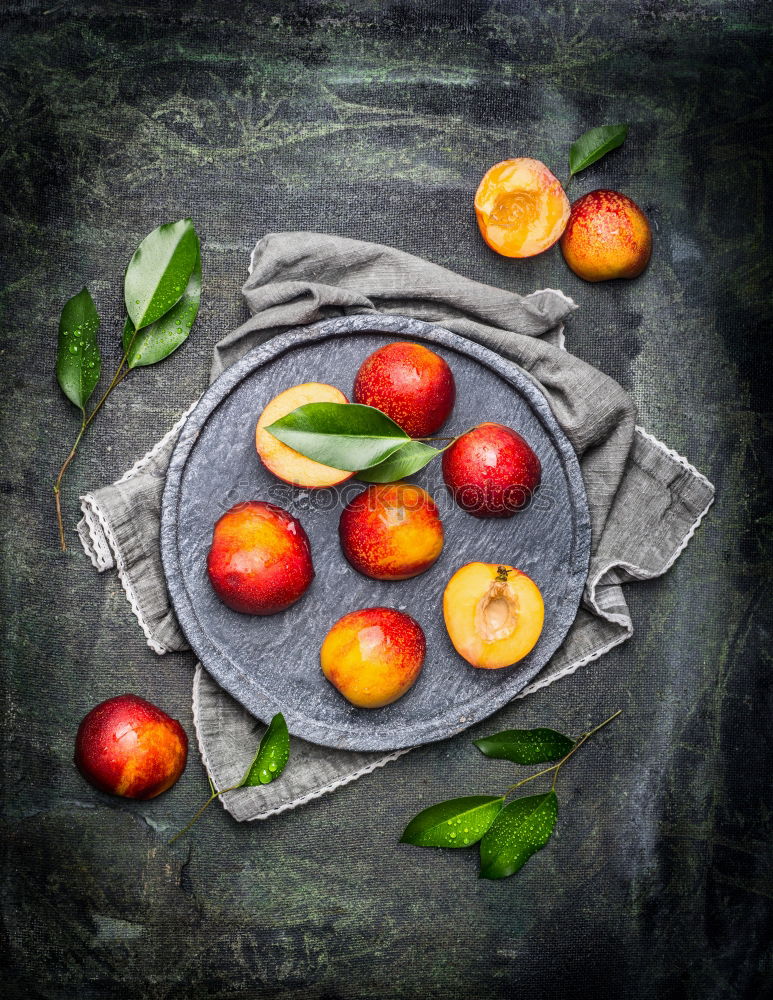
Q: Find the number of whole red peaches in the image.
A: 7